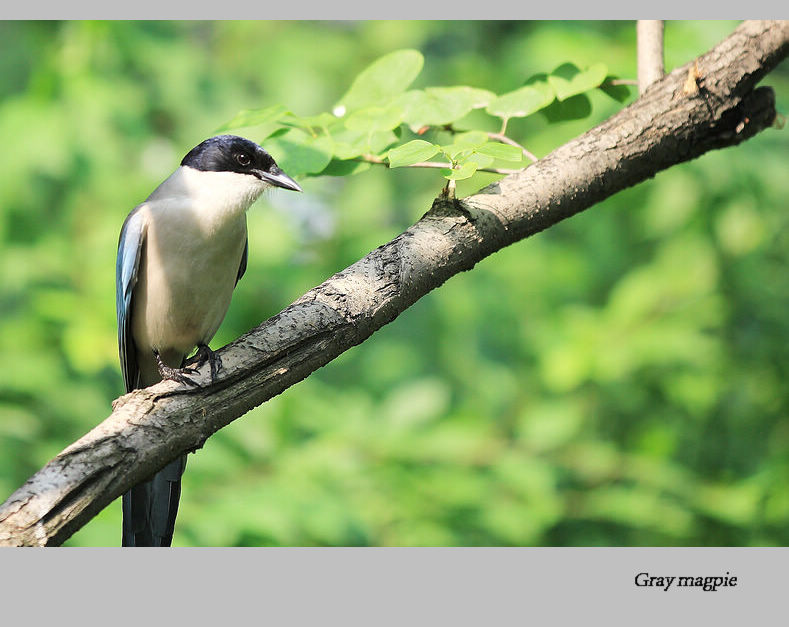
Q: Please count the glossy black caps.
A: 1